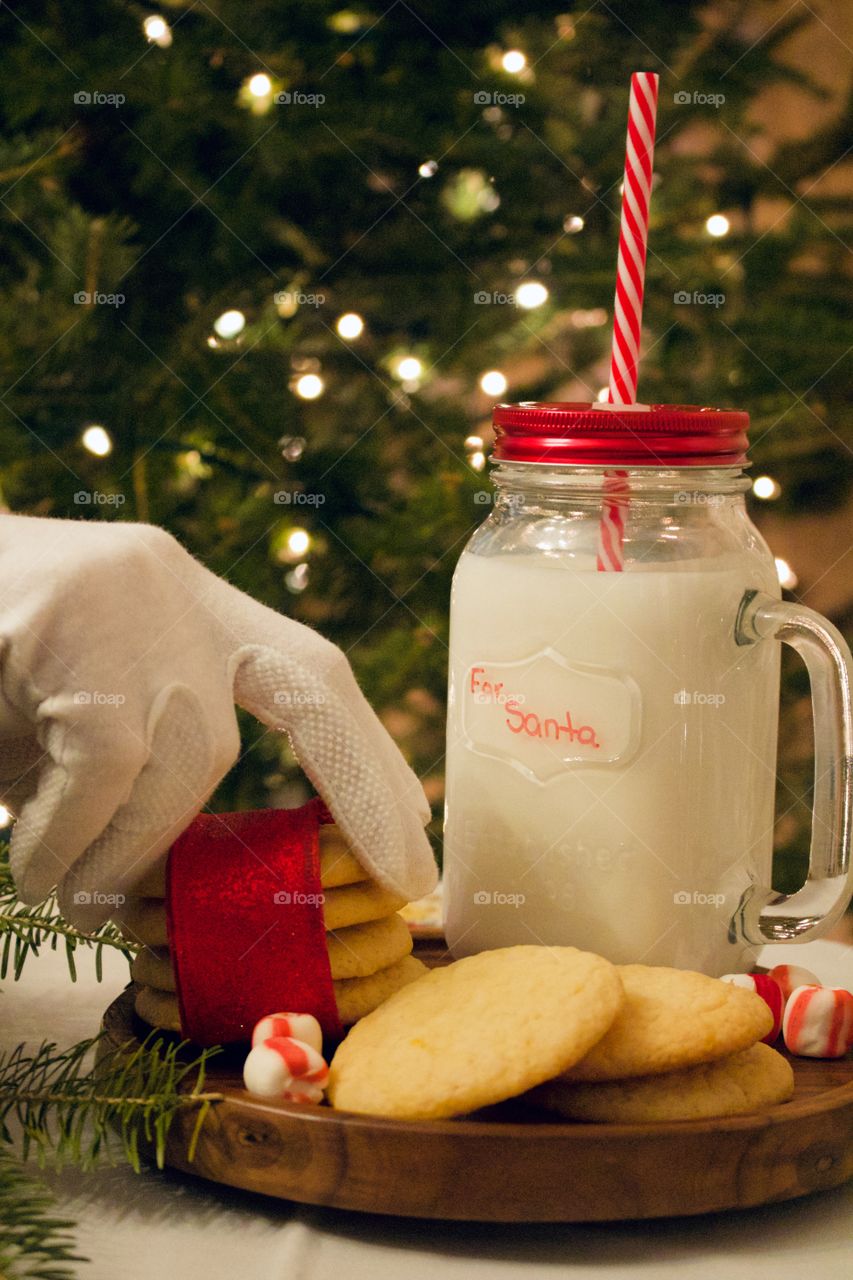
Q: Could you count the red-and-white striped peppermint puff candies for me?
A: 5